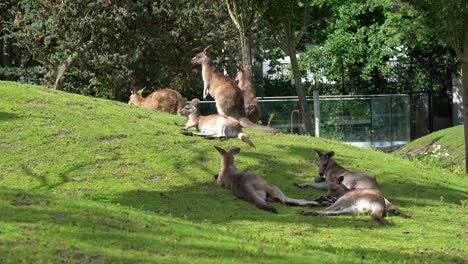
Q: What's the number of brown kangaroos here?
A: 7